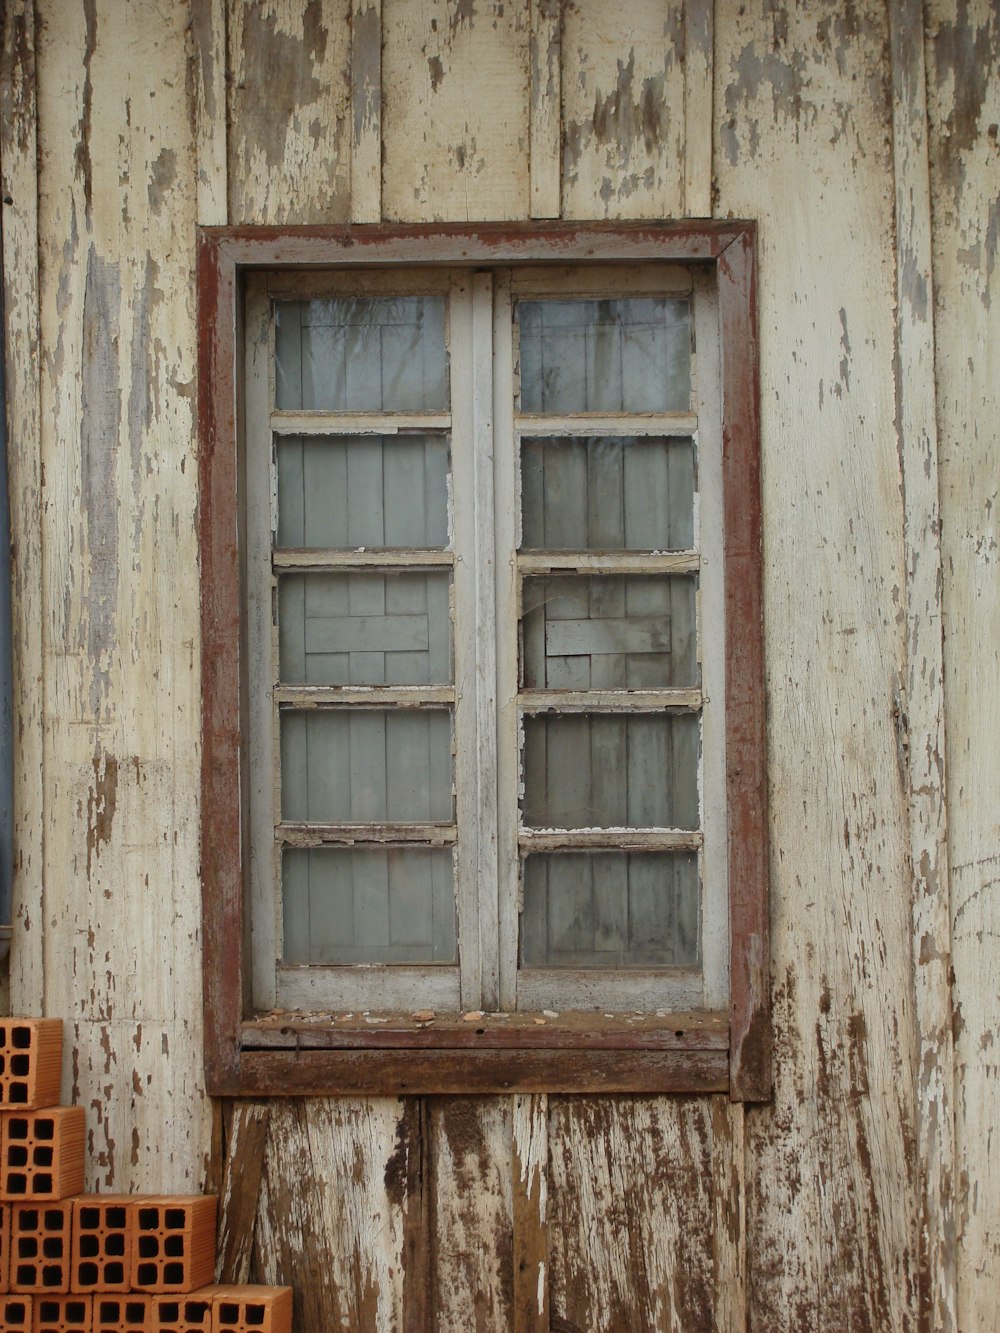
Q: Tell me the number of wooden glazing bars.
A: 8